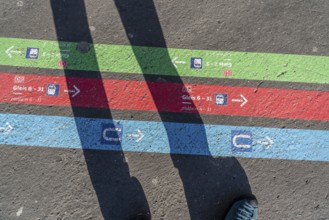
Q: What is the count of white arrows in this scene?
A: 7